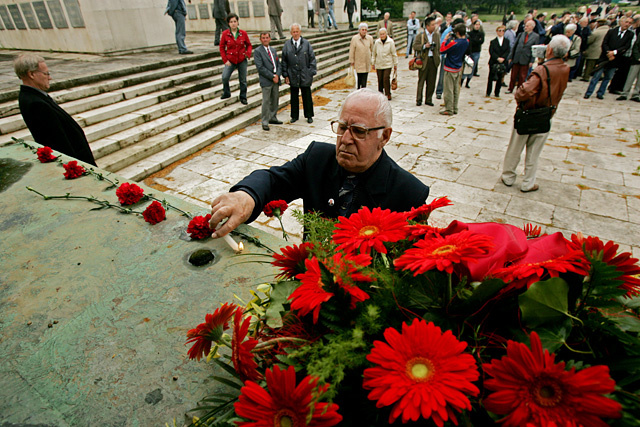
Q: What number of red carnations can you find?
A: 6